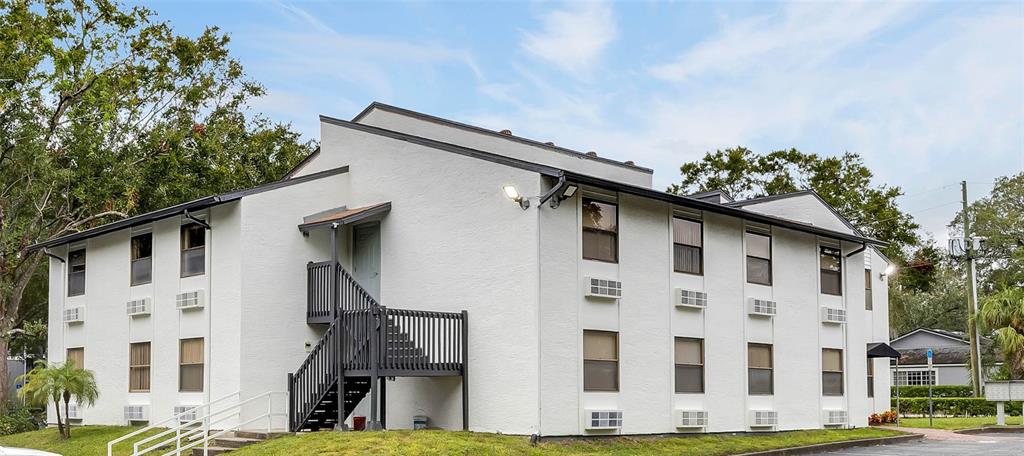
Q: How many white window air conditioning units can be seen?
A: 14